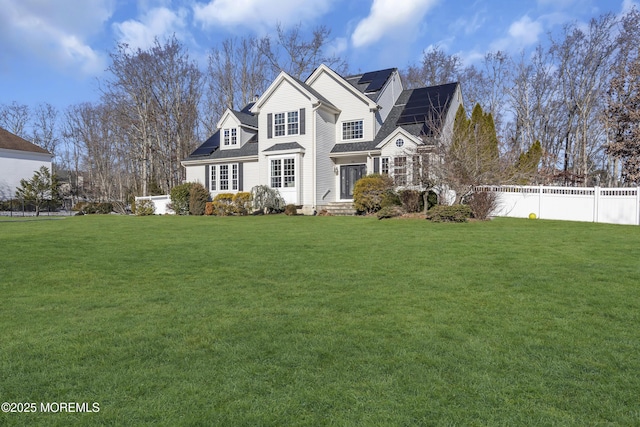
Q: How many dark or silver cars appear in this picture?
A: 0